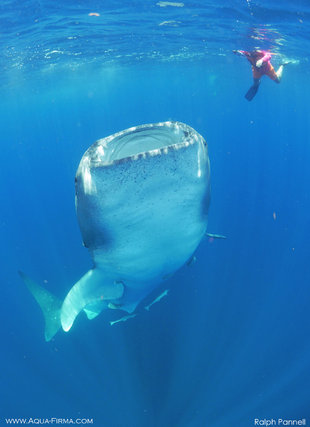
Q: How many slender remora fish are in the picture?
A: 3